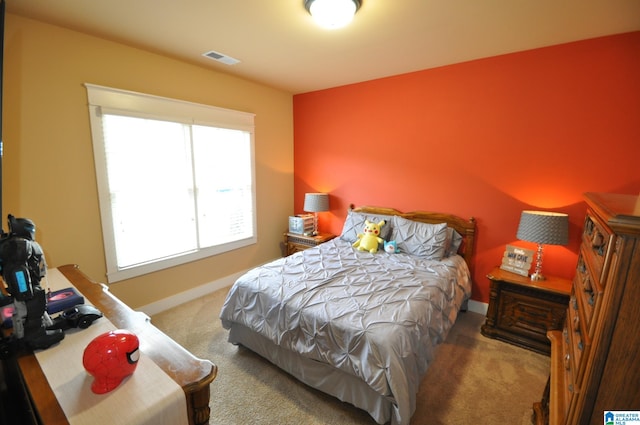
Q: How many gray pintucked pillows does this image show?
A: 2